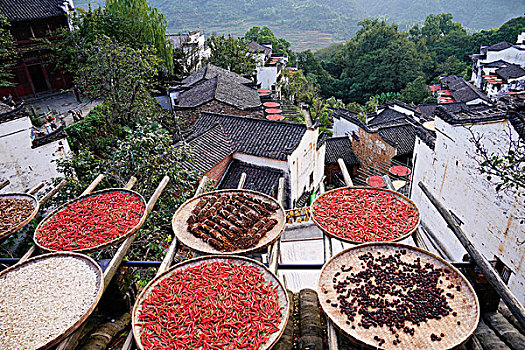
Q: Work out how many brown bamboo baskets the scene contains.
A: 7